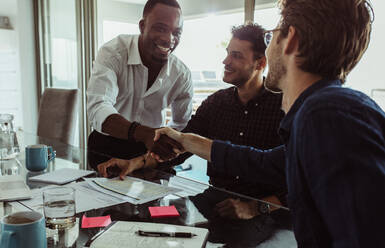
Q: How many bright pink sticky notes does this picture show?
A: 2